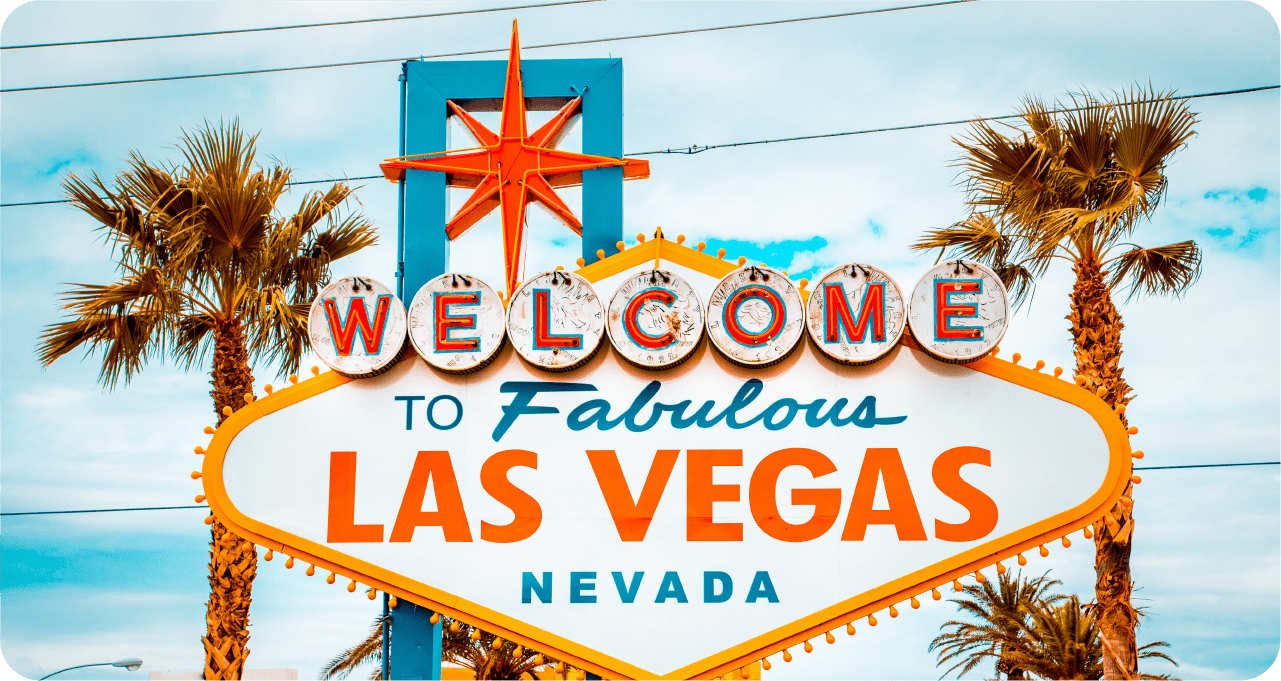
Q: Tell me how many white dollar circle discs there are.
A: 7